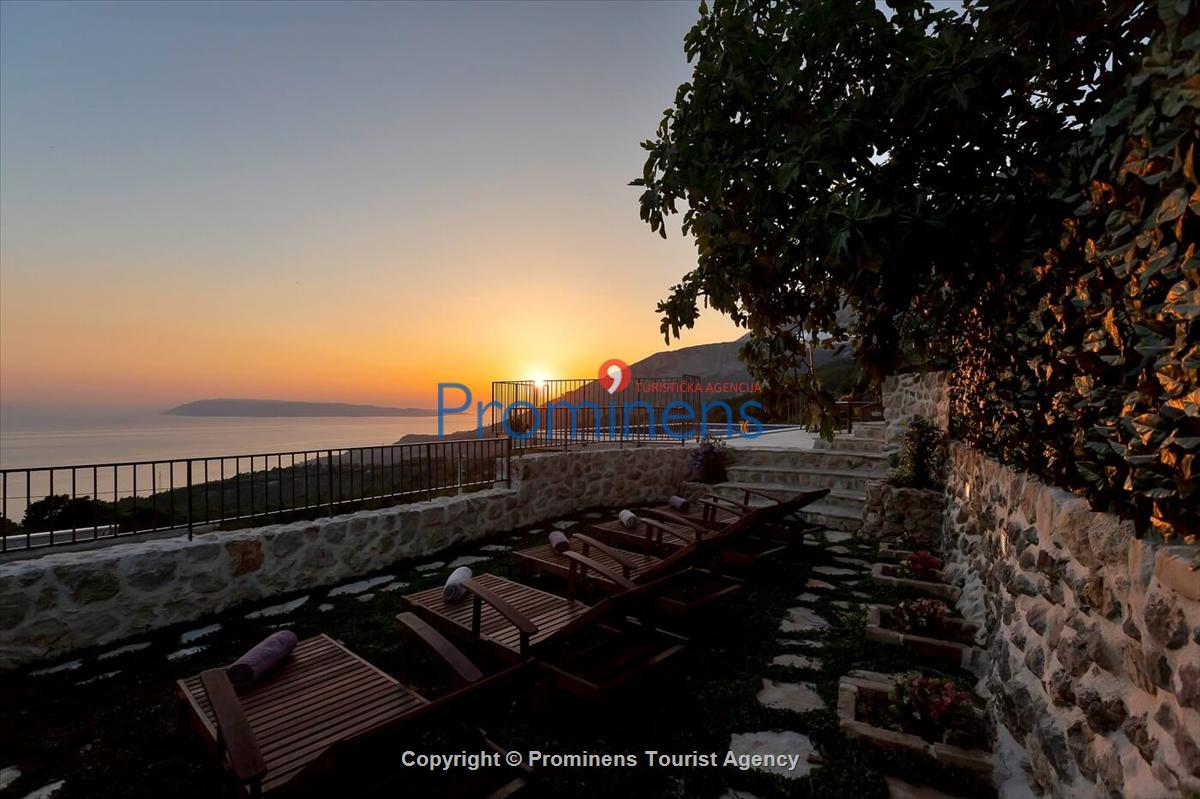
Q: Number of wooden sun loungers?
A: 5